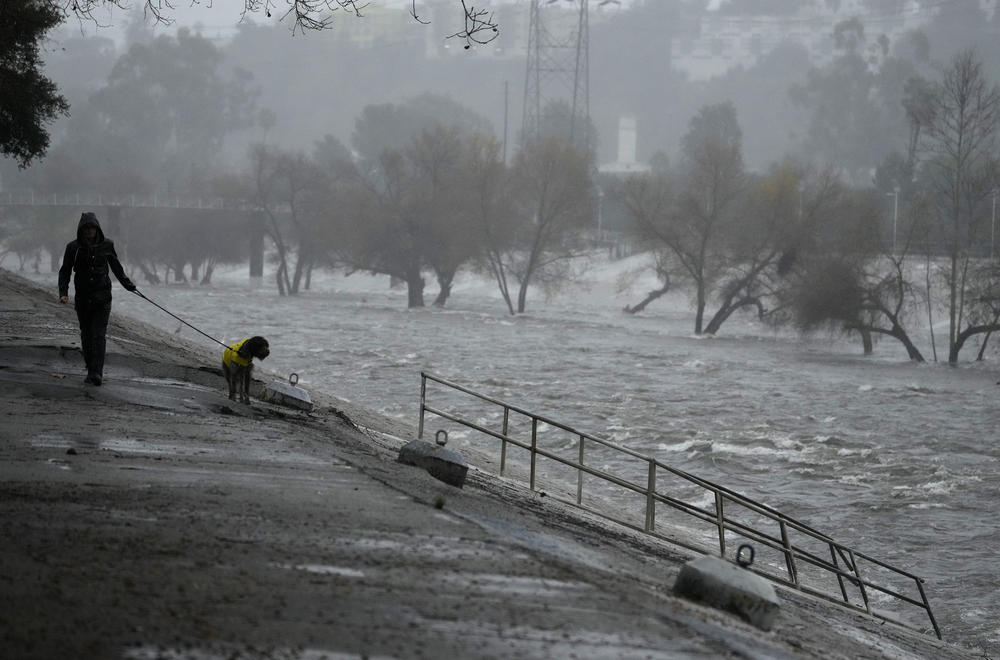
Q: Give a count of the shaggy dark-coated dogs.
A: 1